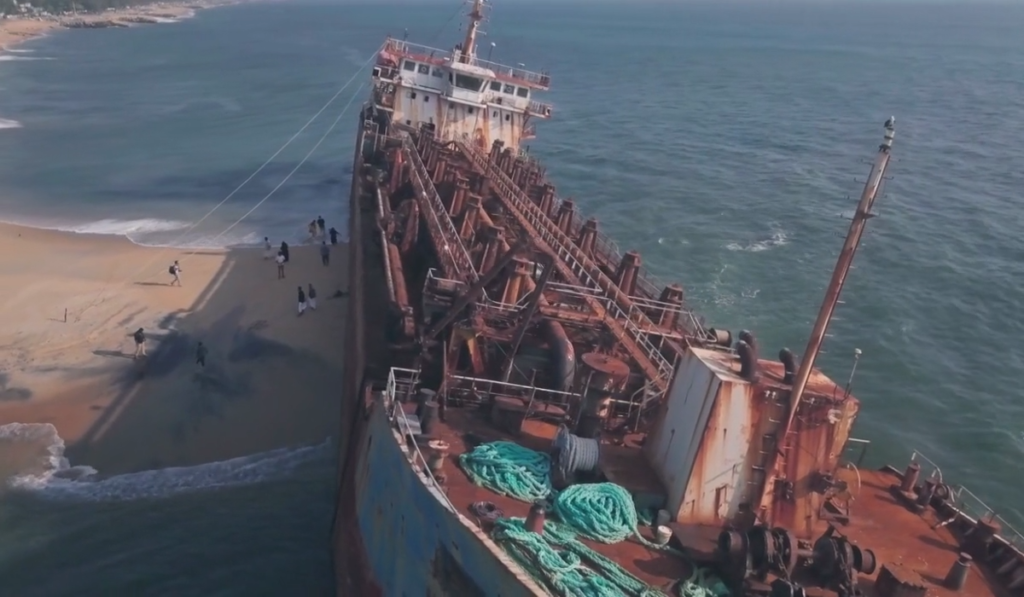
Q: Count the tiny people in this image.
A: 12